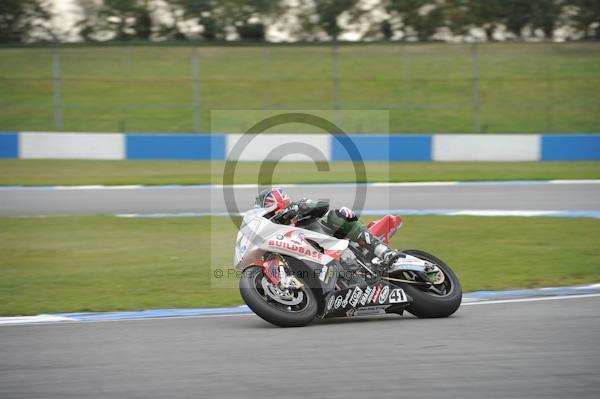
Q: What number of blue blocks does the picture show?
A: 4